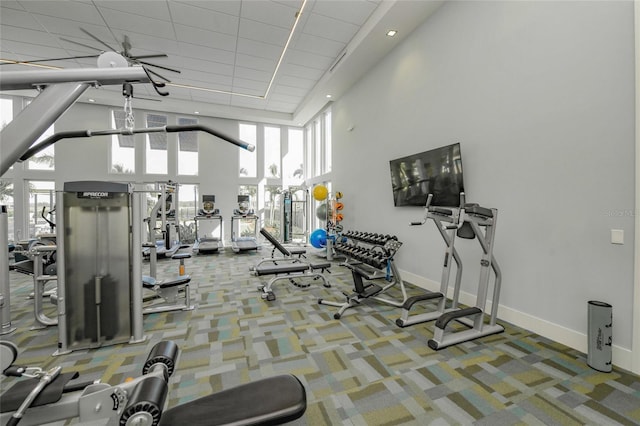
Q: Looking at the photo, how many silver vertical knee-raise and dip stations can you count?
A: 1